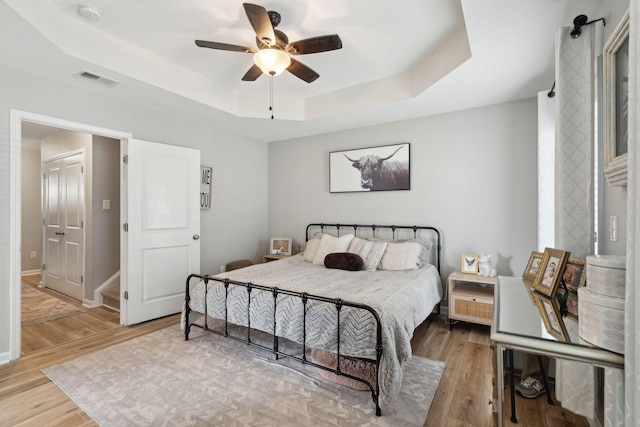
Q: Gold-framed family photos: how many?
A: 3